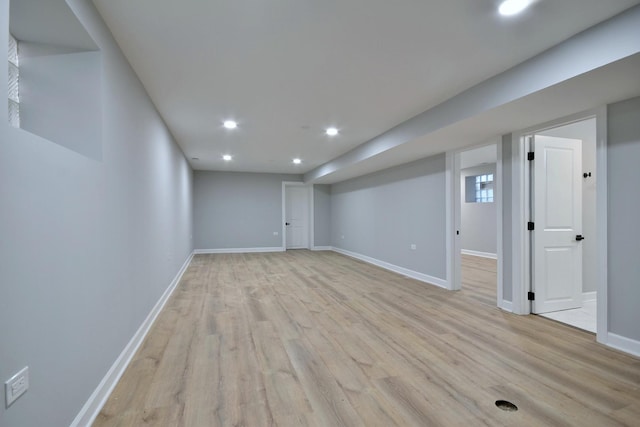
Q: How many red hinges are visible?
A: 0